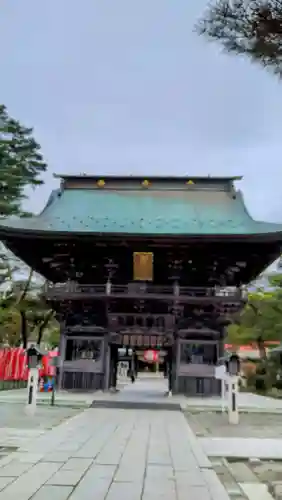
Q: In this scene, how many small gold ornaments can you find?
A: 3